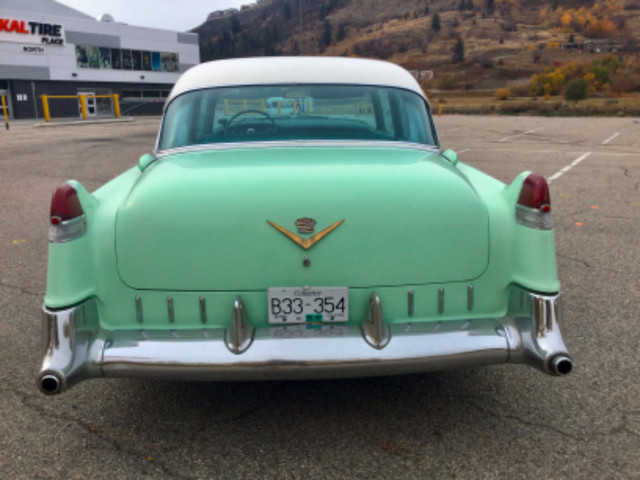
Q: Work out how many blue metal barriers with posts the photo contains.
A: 0